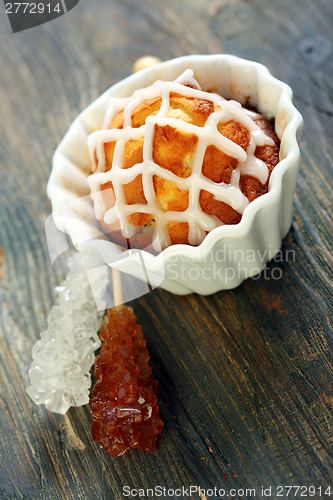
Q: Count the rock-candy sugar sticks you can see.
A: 2